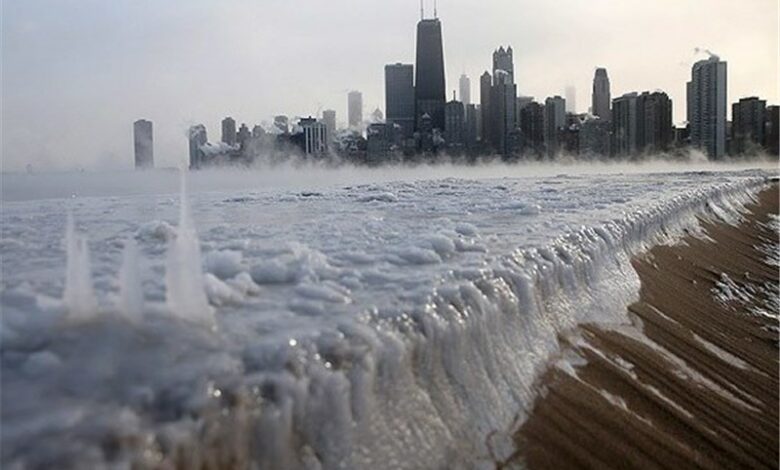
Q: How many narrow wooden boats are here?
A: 0